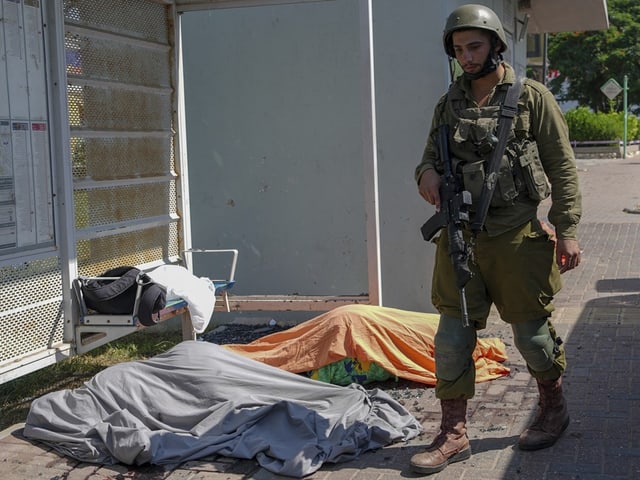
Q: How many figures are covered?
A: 2